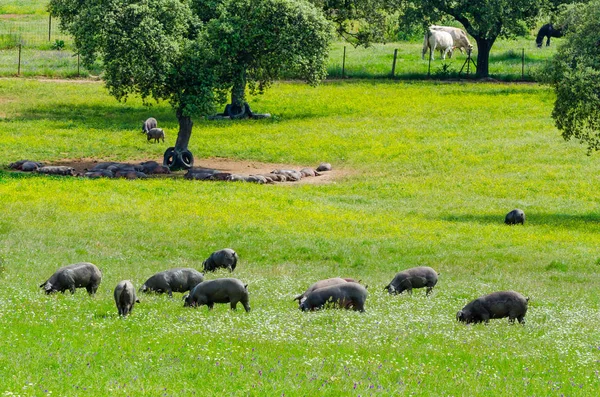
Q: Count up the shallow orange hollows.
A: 1